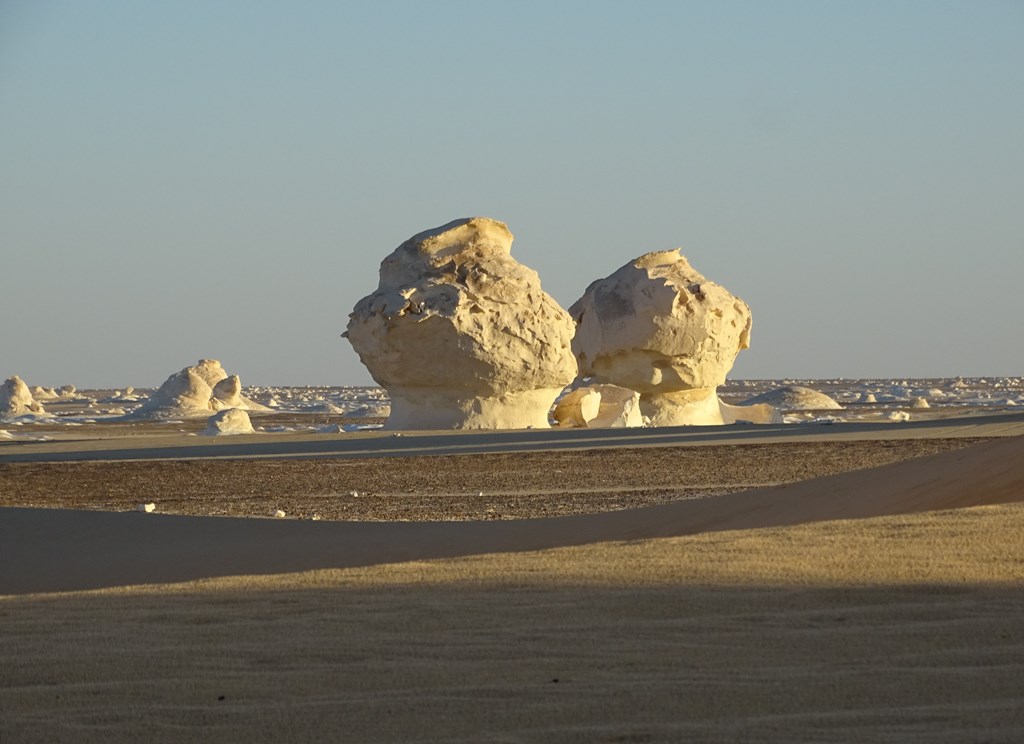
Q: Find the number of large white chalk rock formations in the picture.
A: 2